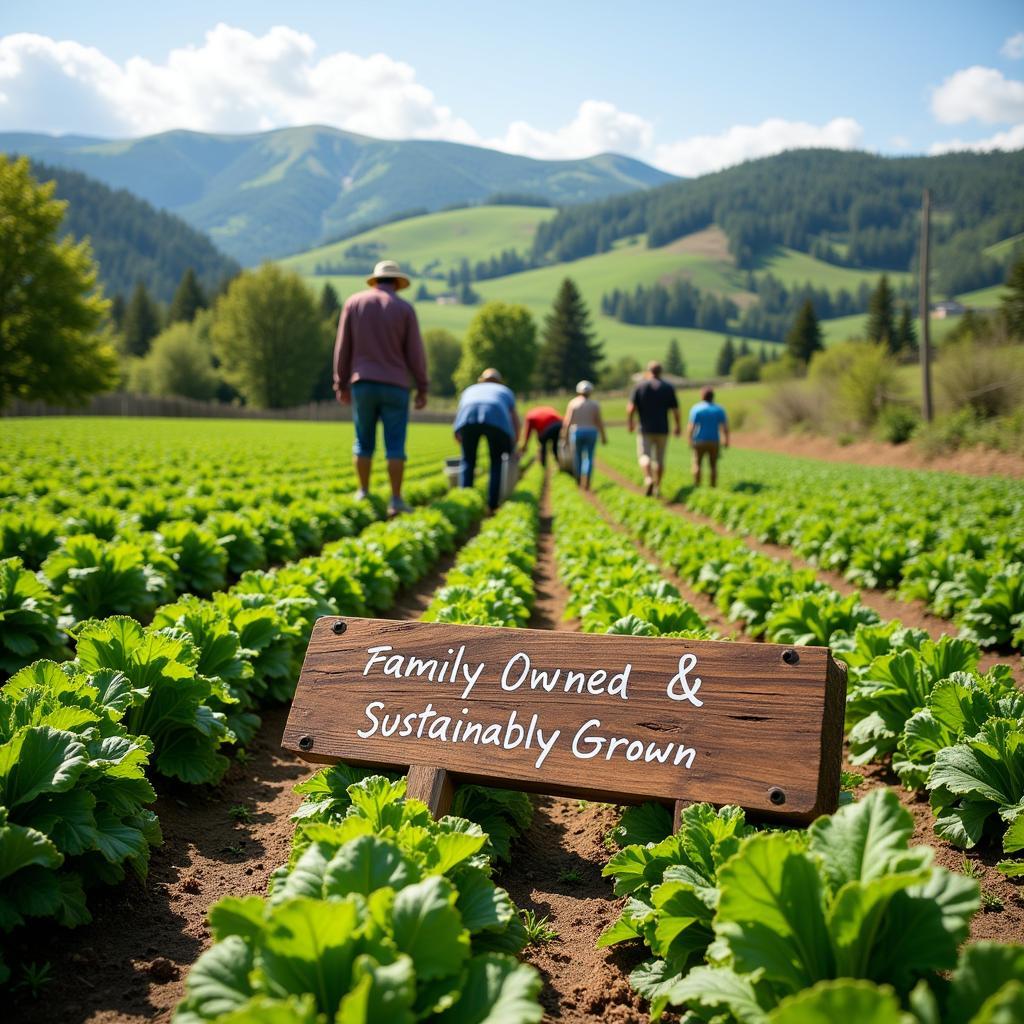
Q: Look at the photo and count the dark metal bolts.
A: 4